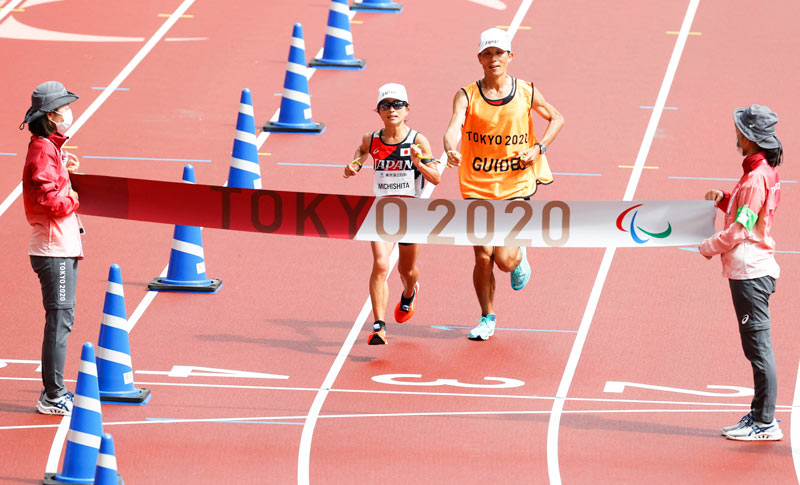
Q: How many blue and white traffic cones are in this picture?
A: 8